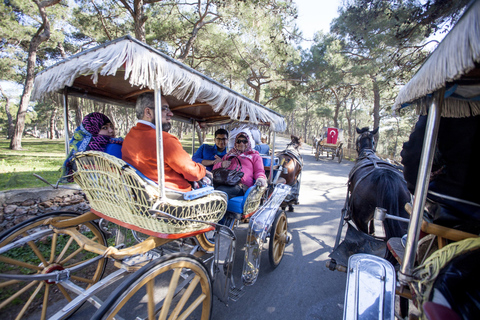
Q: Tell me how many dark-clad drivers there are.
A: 1